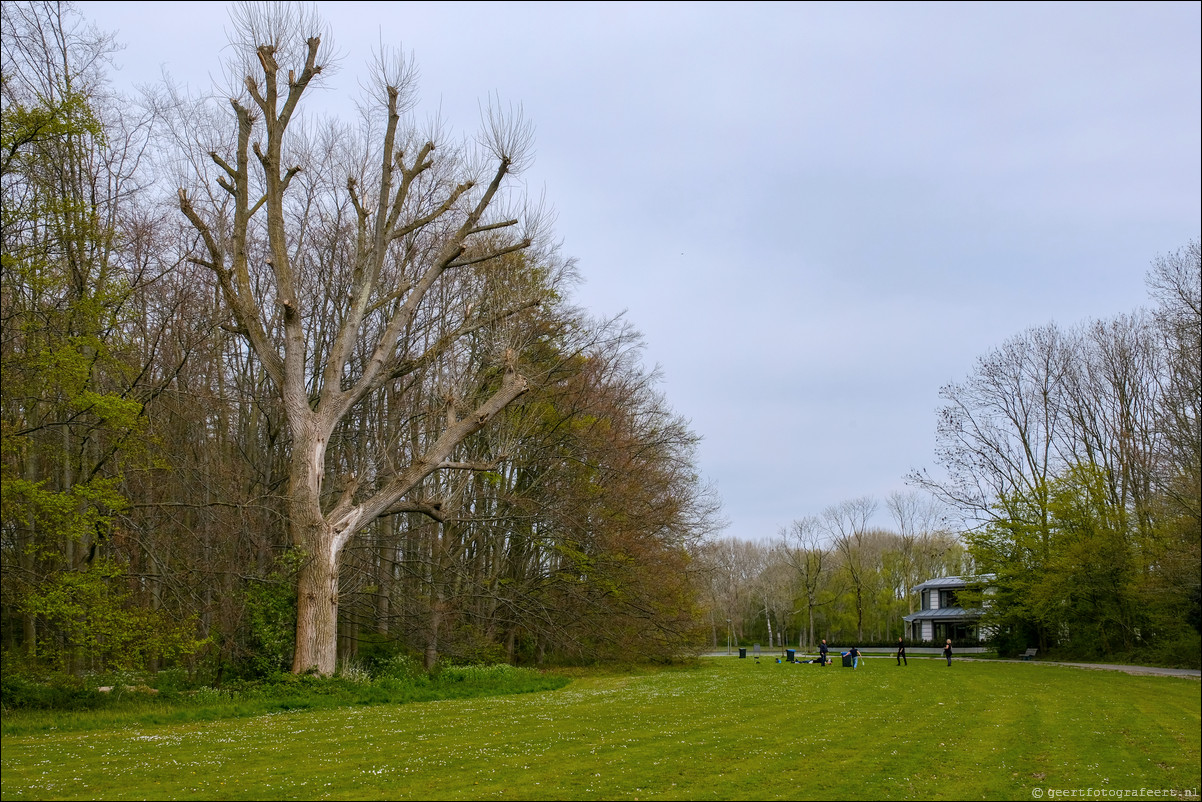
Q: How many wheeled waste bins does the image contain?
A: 3